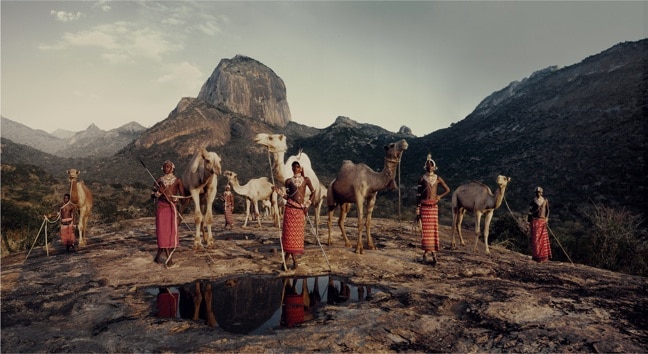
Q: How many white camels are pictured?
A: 2